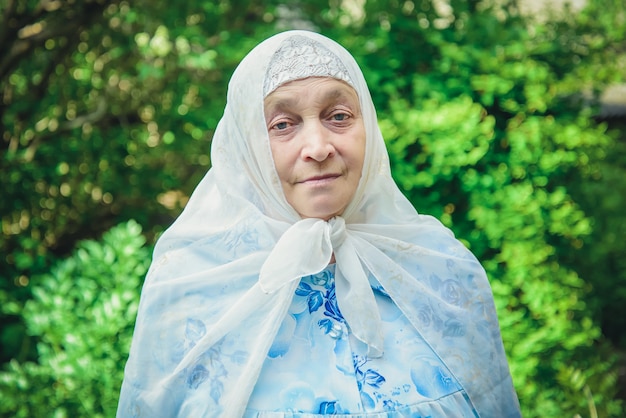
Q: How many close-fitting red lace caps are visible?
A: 0